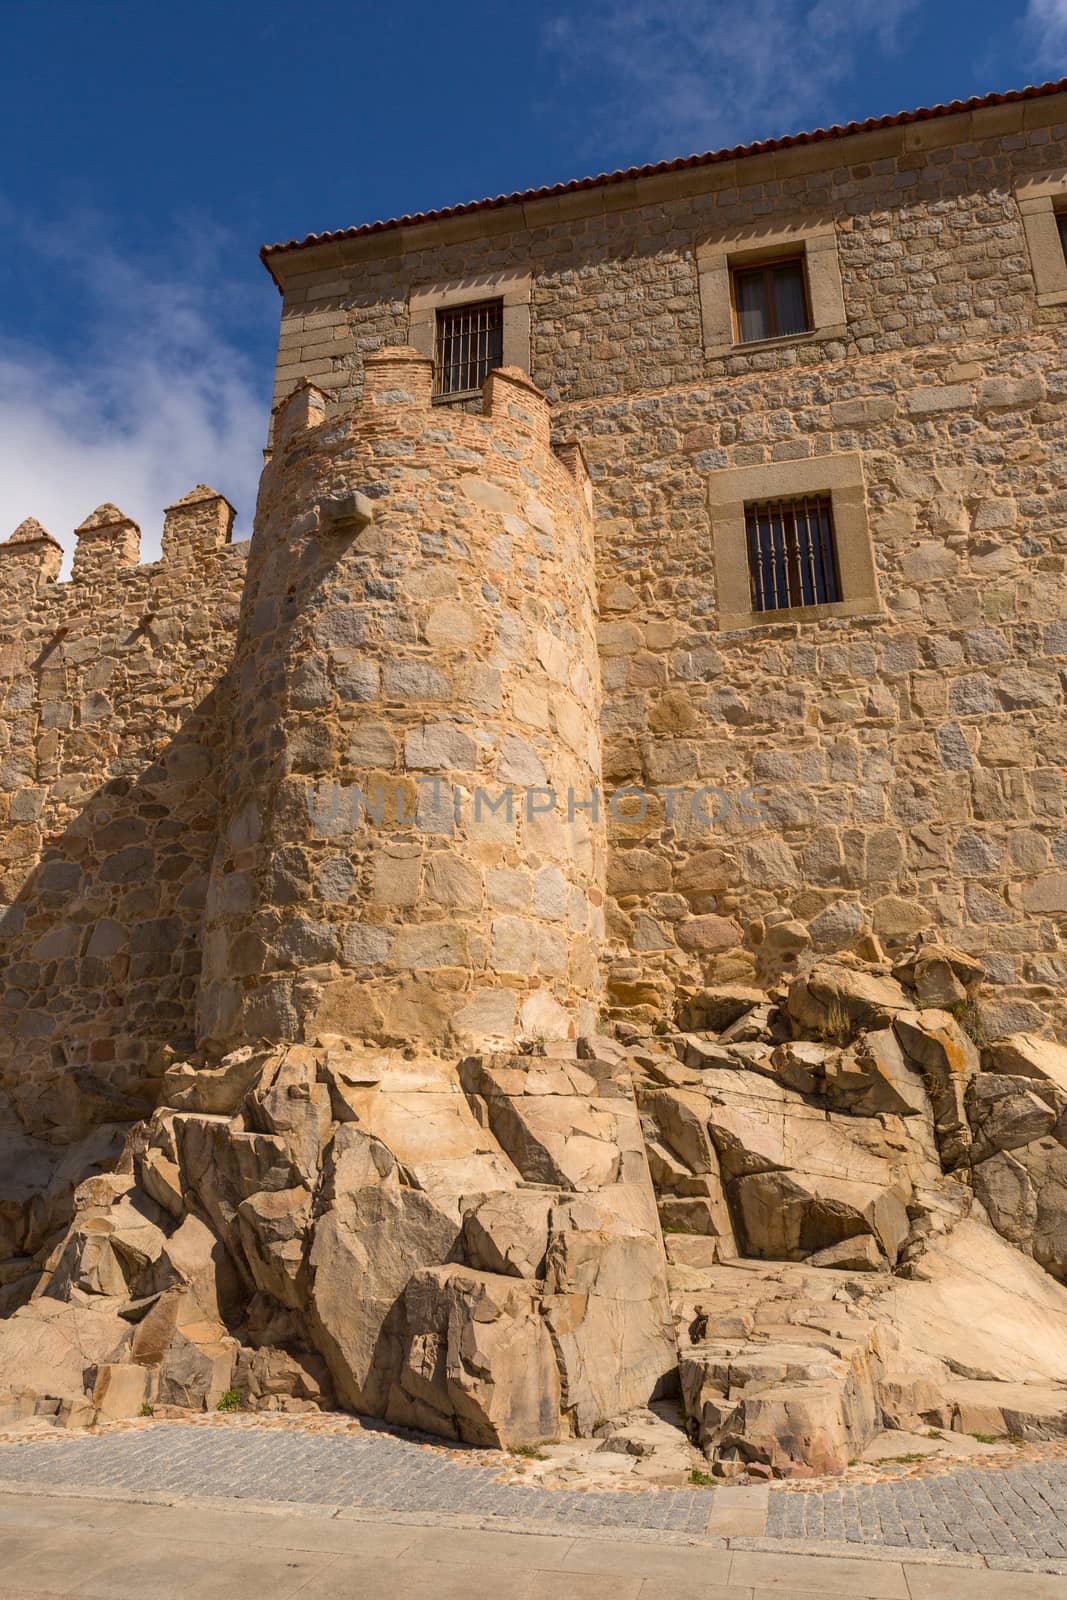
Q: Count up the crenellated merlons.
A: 7